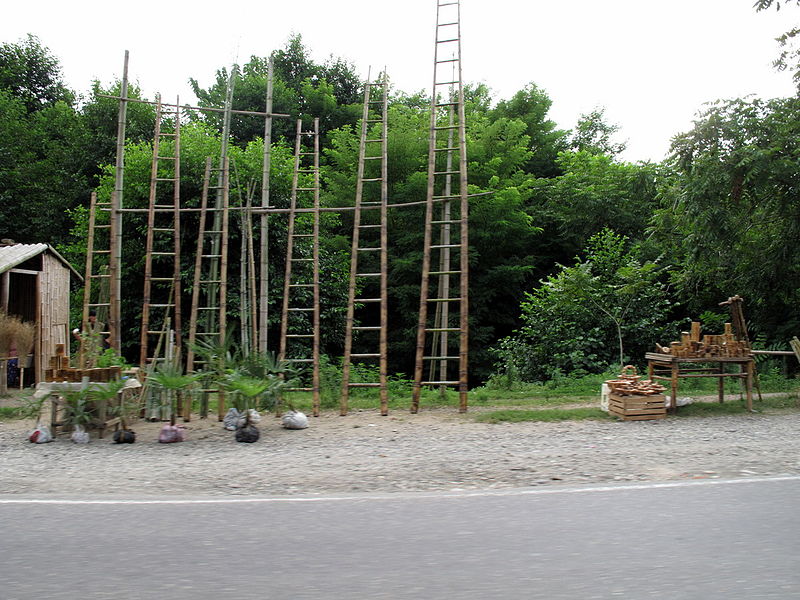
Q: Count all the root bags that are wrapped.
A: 8